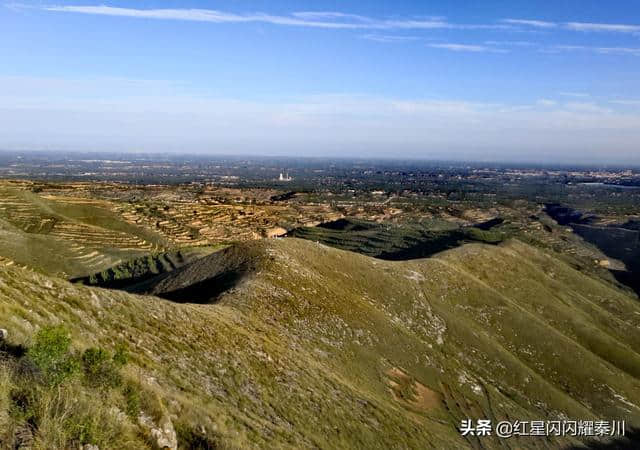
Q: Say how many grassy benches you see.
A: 0